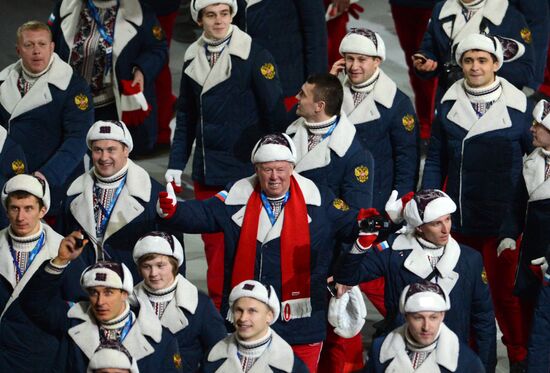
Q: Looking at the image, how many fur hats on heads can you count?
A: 13